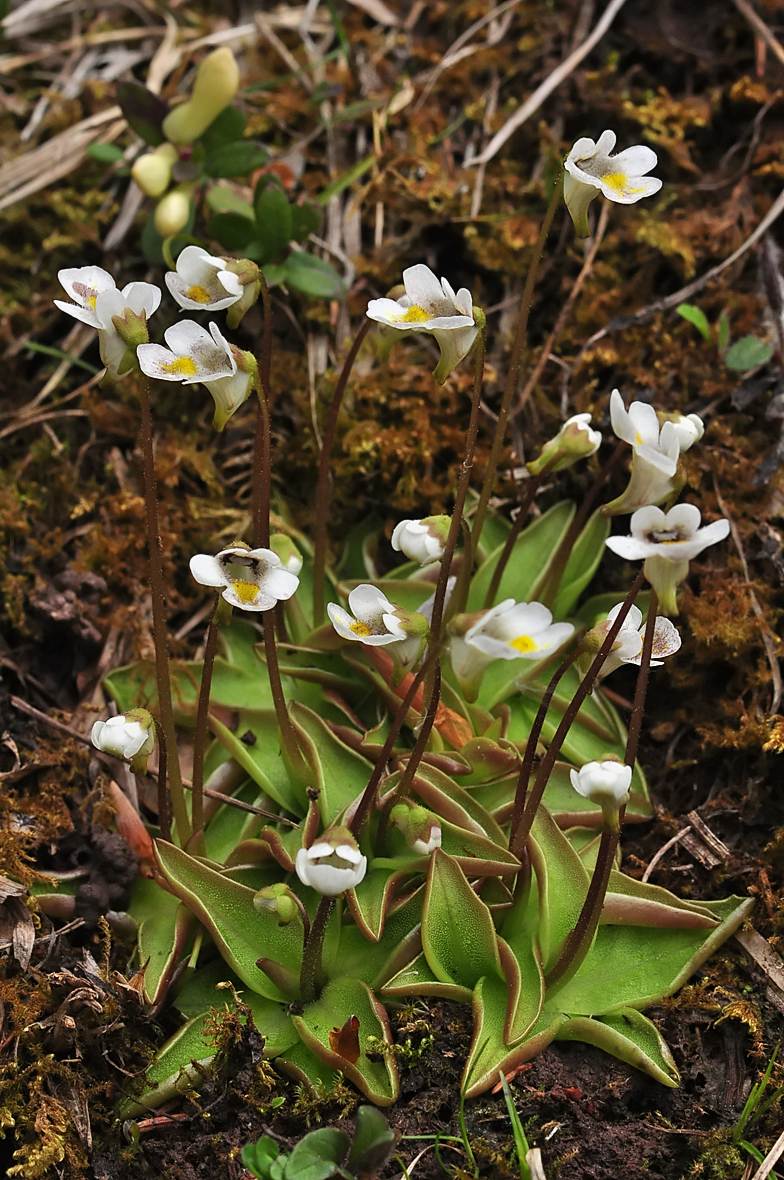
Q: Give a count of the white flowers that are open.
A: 11